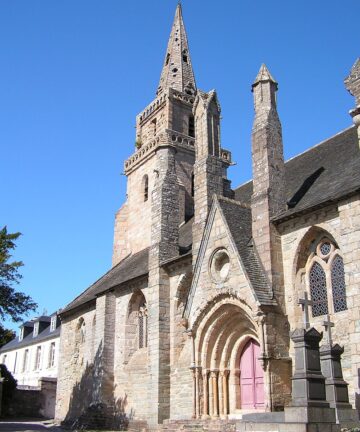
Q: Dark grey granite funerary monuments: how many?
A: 2